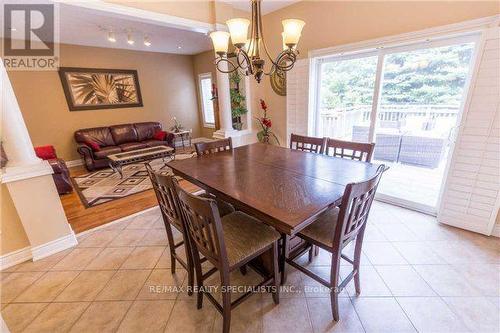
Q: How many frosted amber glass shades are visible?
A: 5